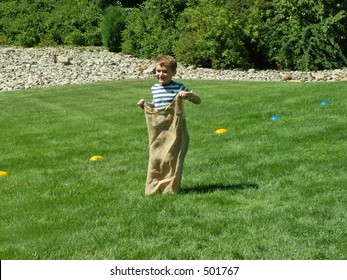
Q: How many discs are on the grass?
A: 5